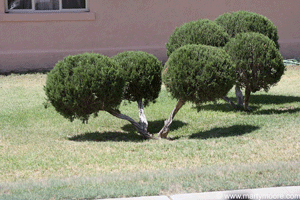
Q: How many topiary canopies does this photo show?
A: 6